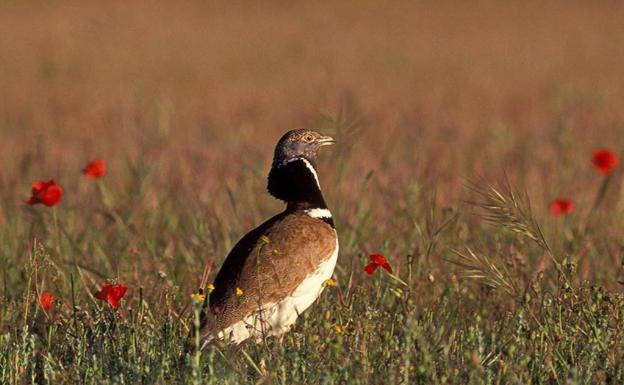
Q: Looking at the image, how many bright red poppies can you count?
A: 7